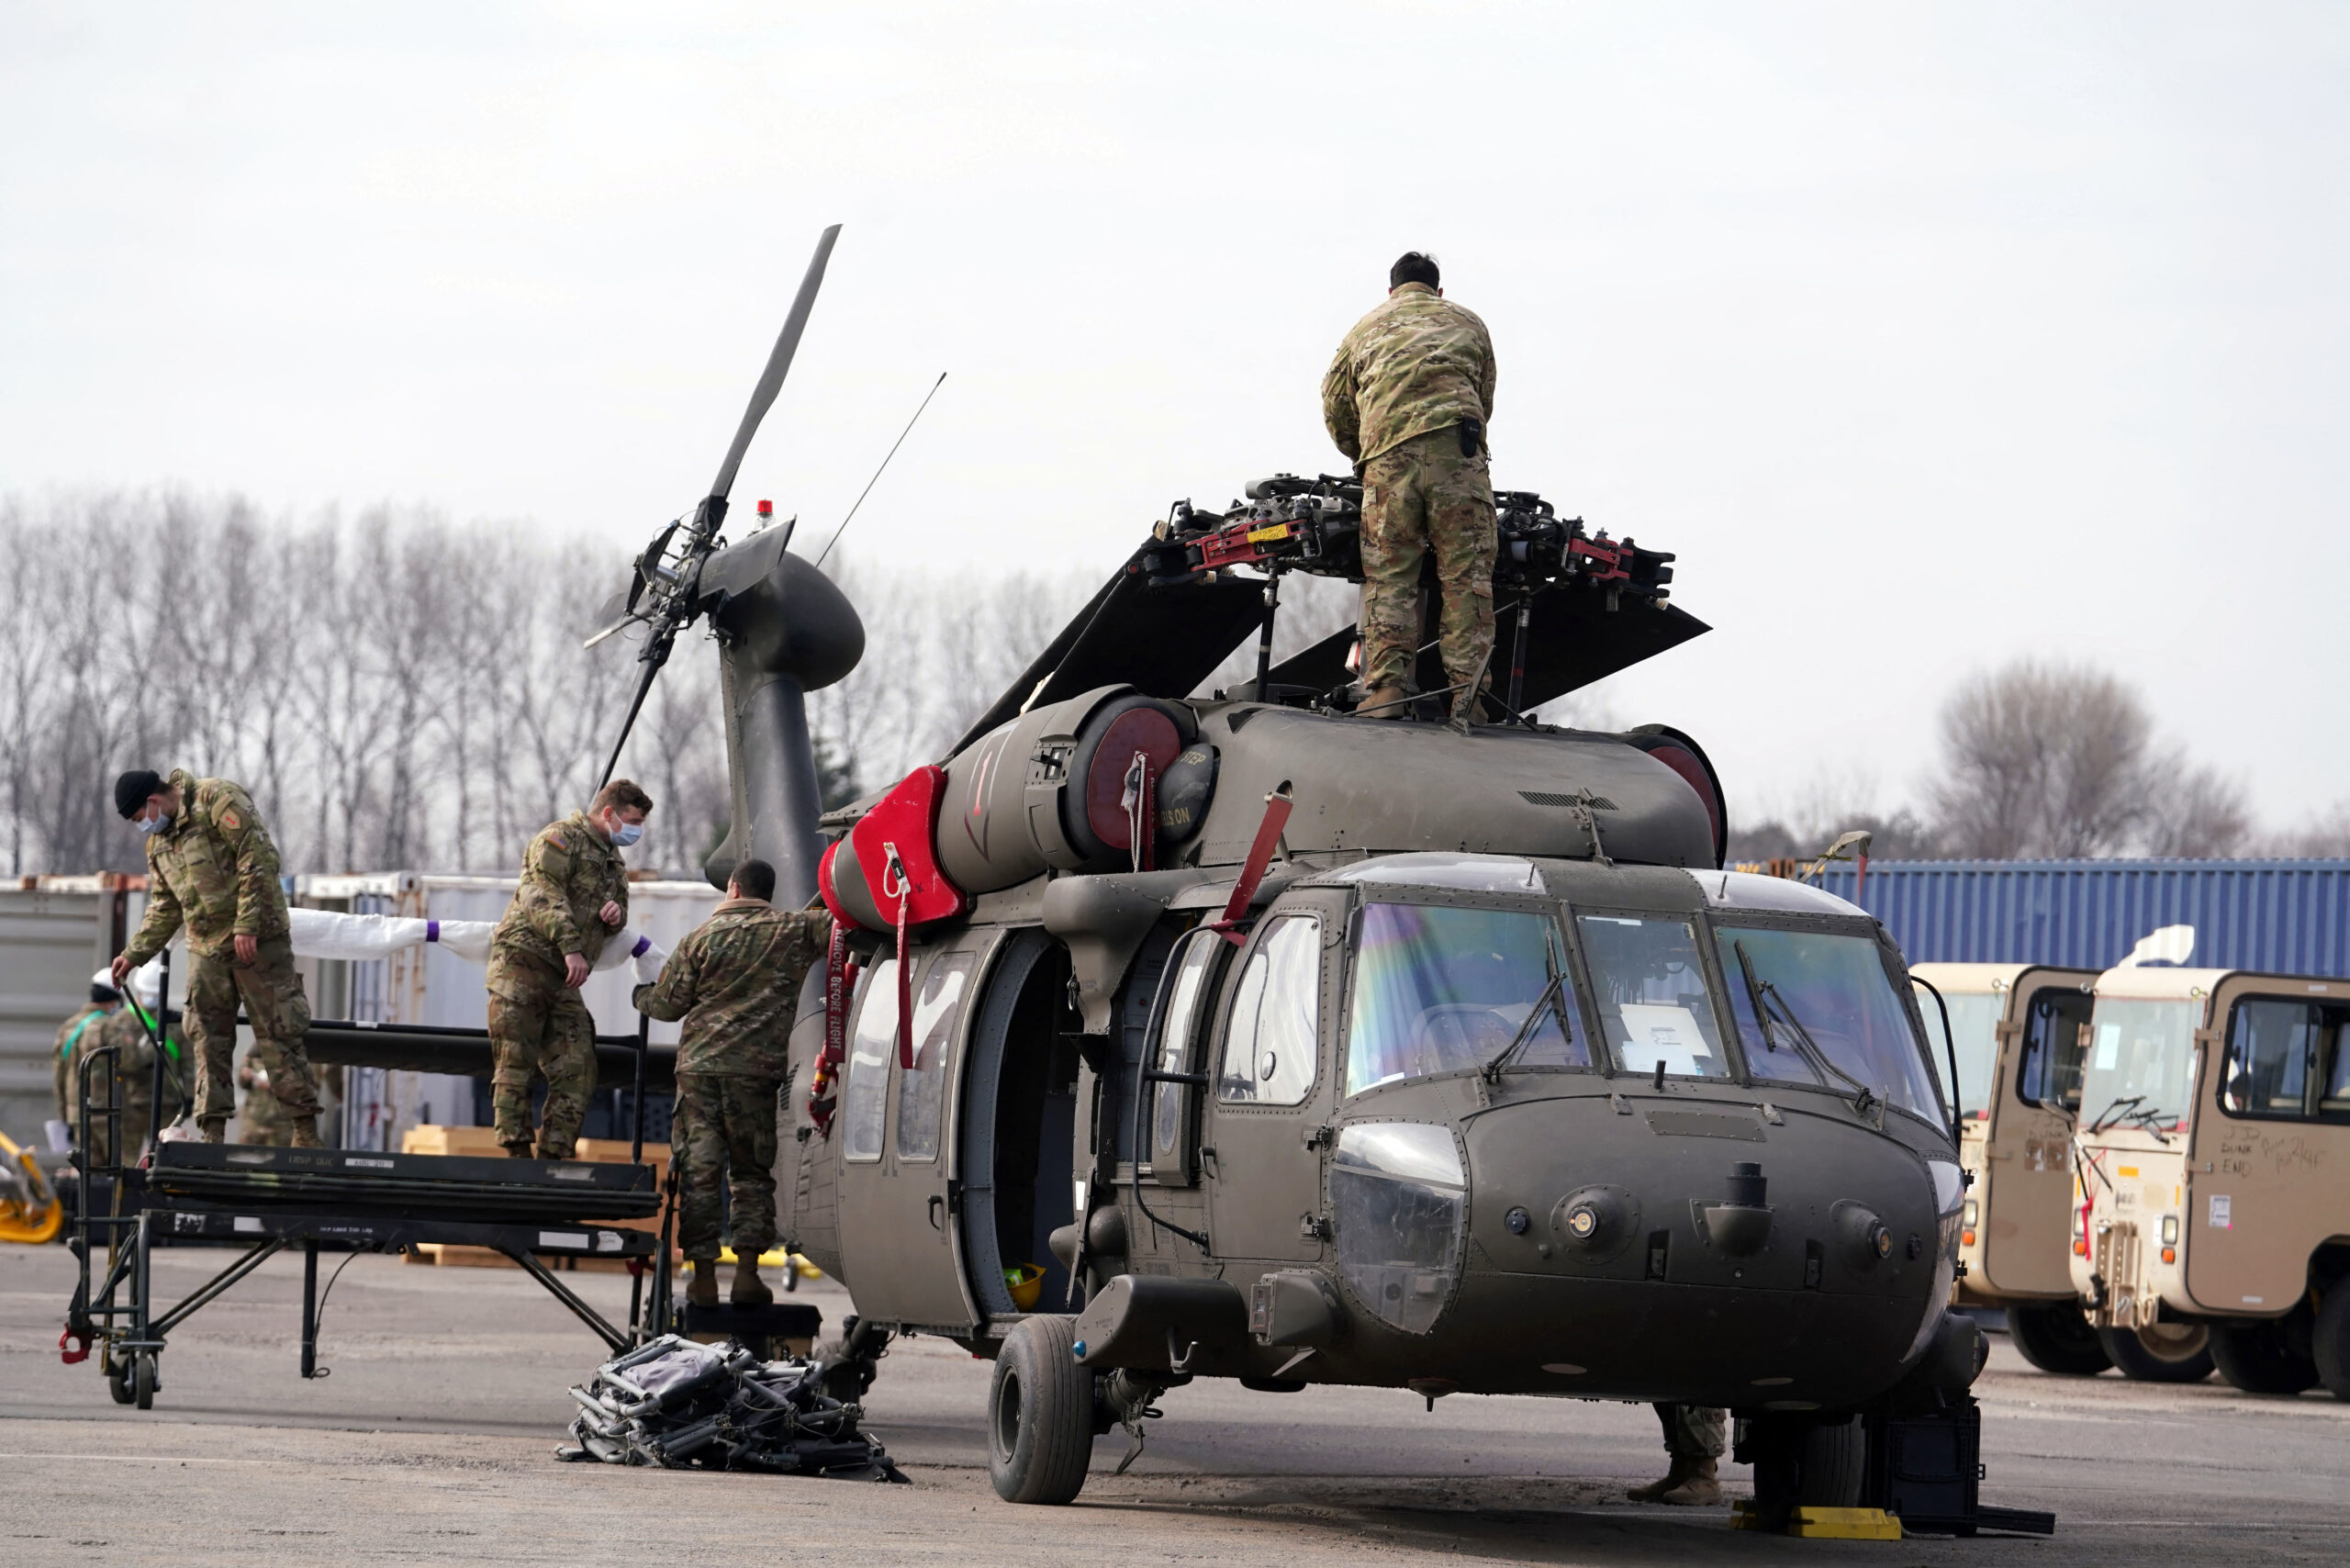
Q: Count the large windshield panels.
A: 3